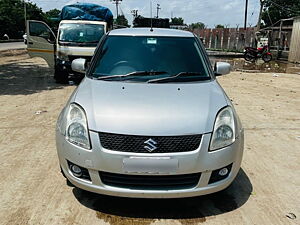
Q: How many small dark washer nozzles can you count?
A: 2